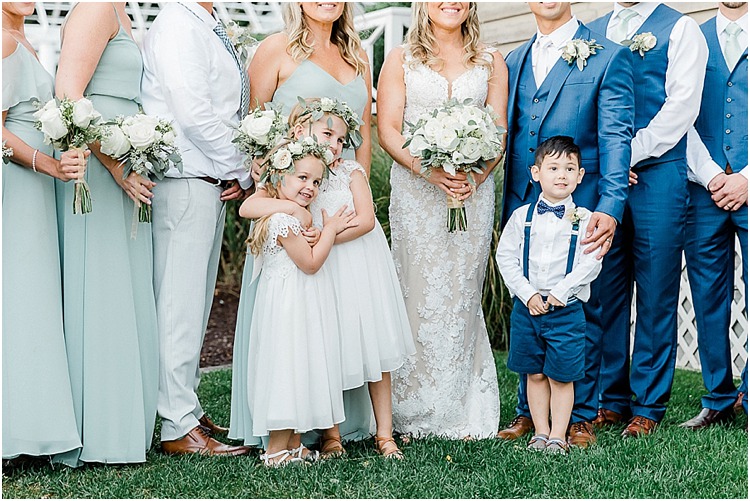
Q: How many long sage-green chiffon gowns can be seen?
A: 3